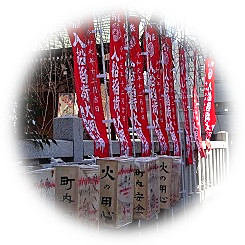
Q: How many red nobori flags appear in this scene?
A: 8